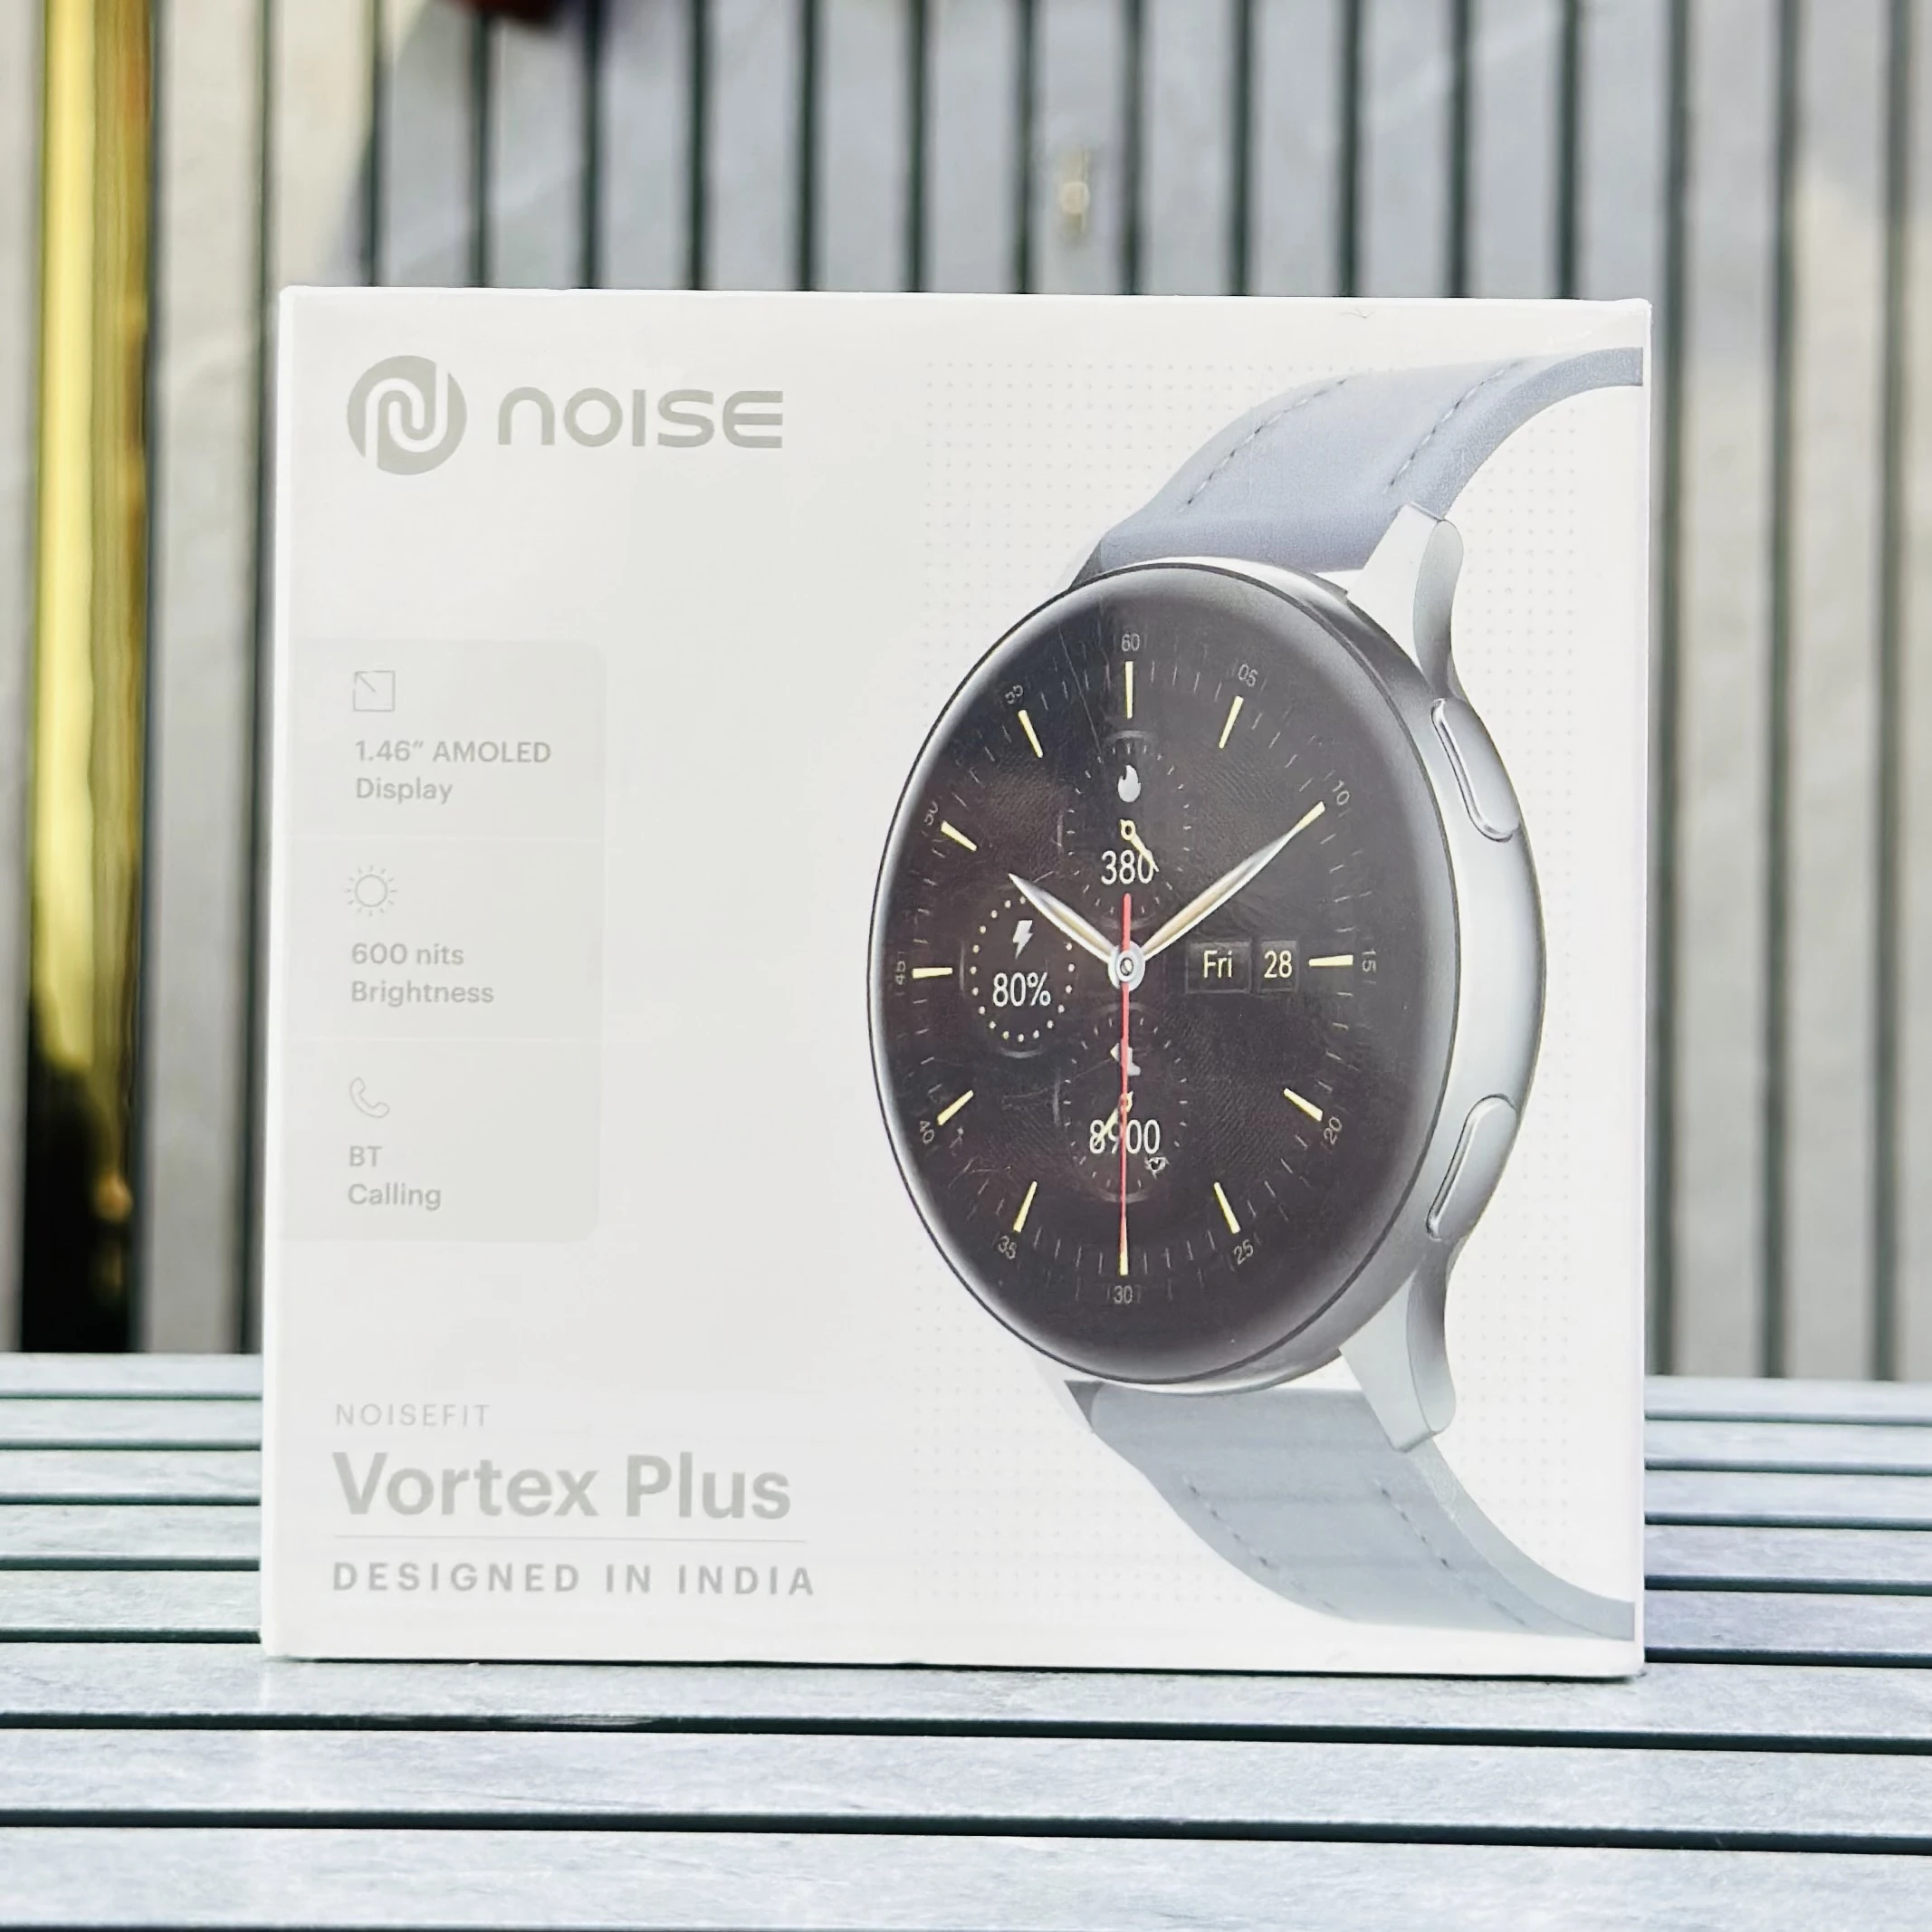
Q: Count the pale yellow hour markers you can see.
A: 12